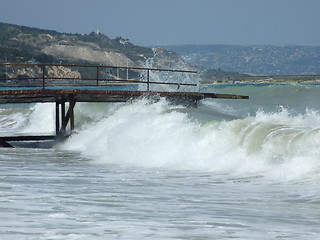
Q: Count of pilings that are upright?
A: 3